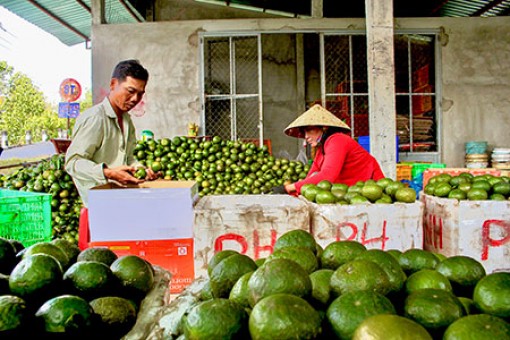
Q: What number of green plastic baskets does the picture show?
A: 2